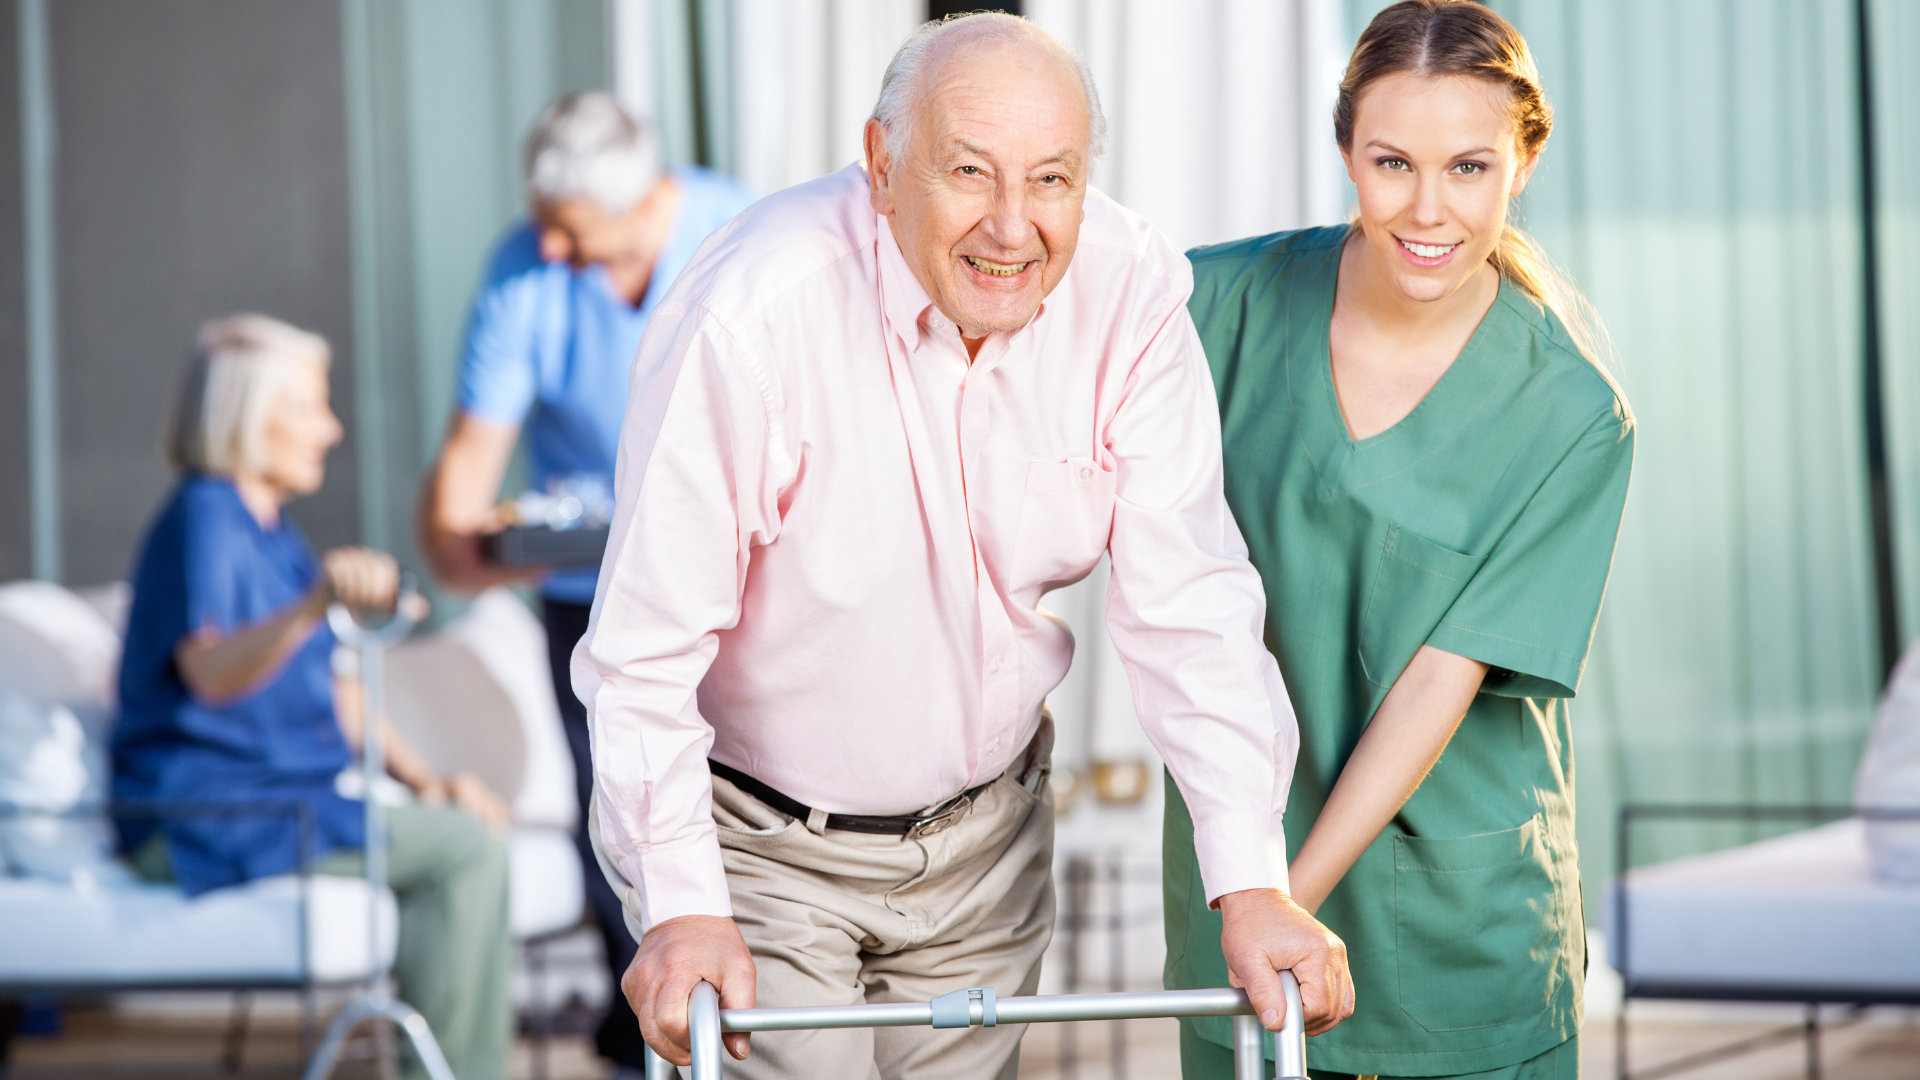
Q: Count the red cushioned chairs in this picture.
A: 0